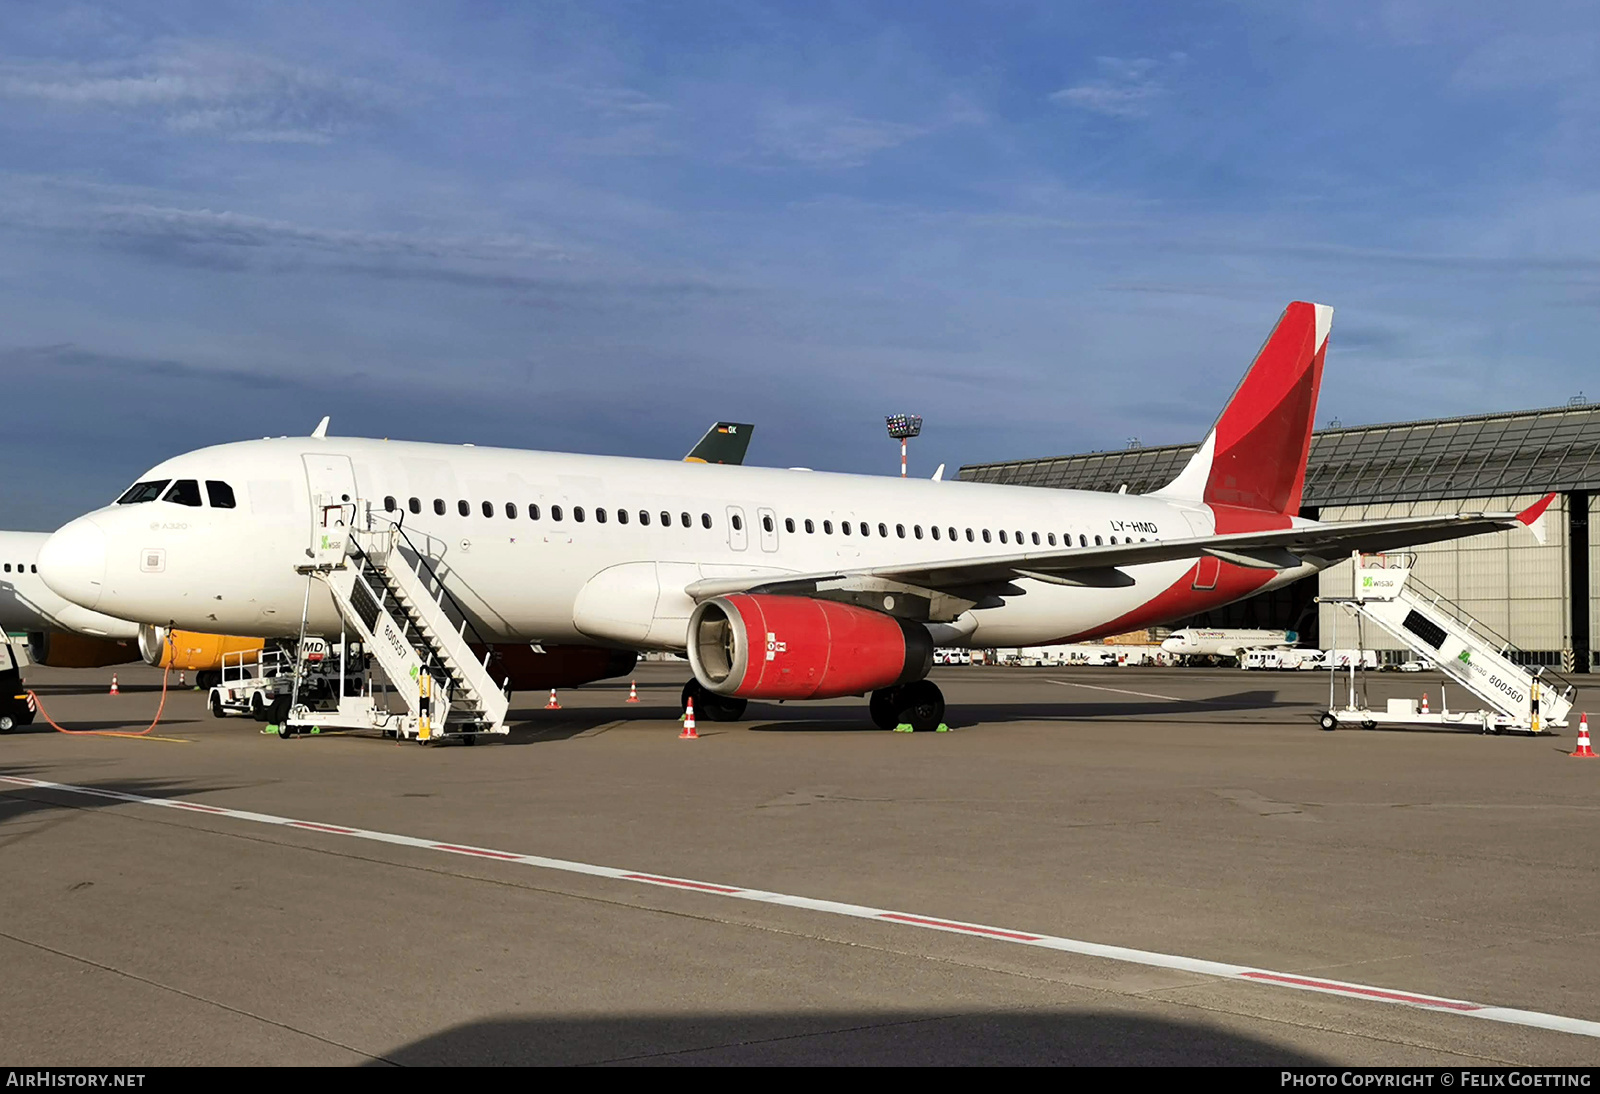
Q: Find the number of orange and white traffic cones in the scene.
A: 7